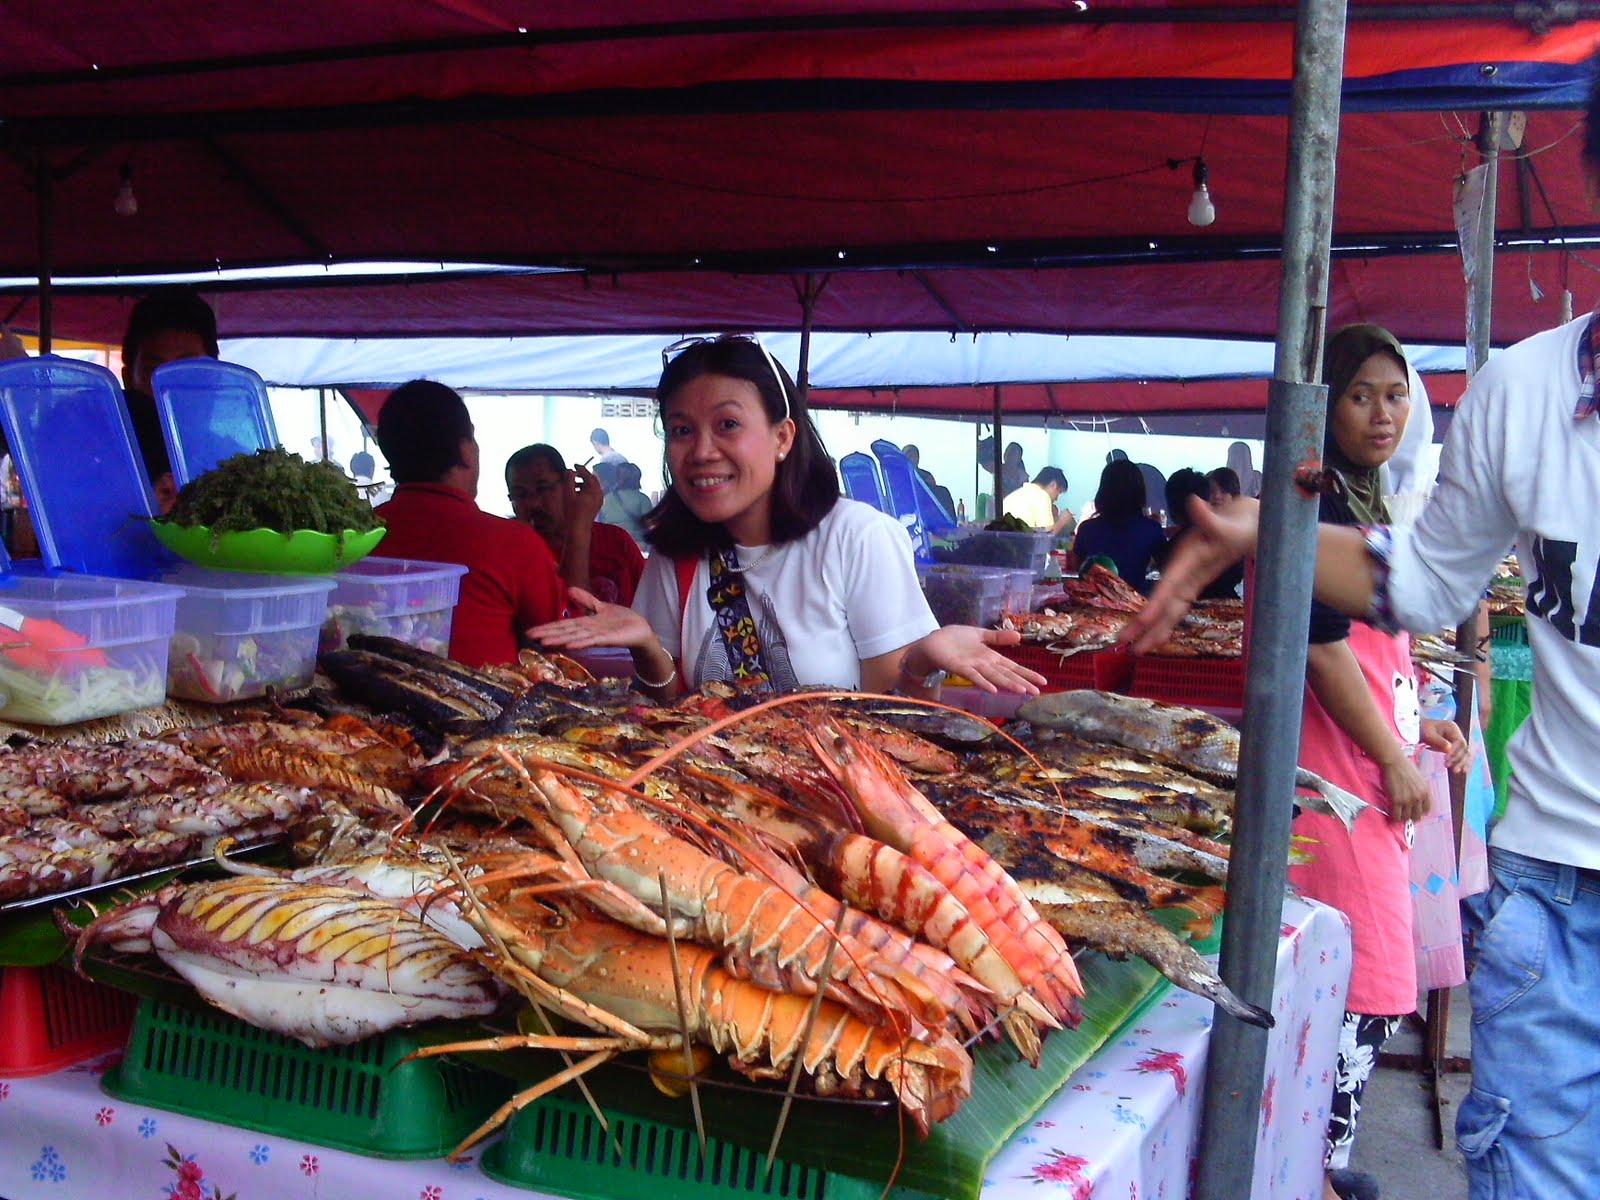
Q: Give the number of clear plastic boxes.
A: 6